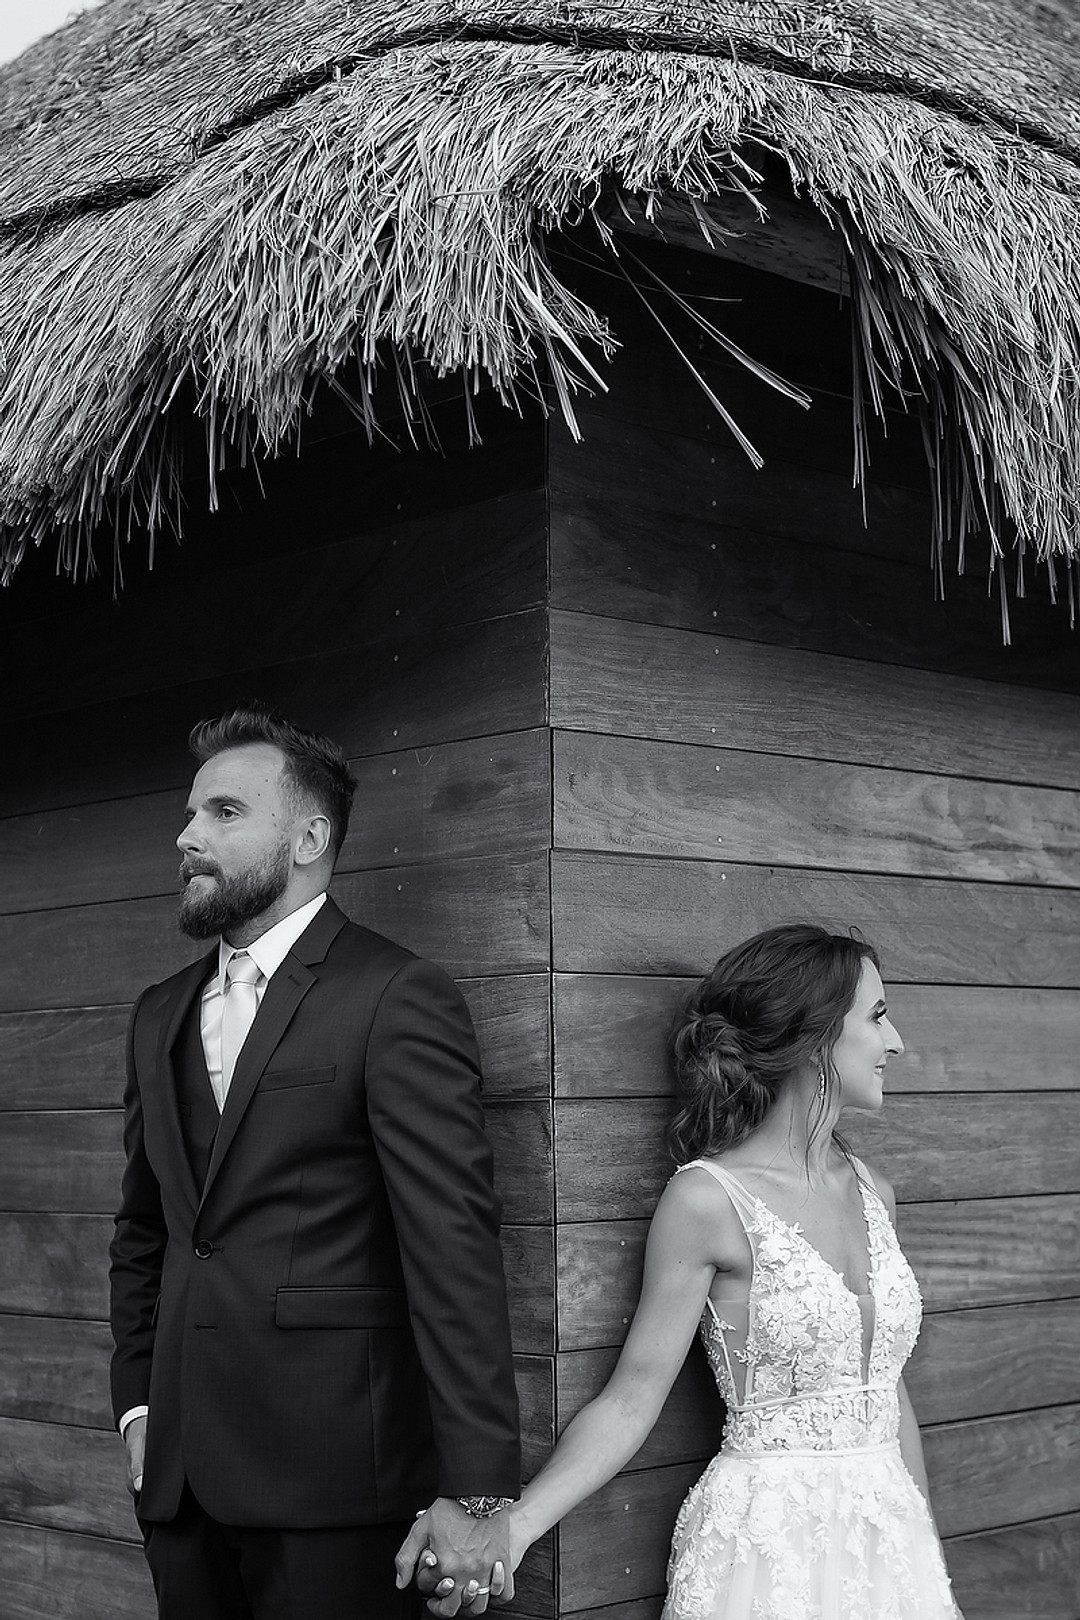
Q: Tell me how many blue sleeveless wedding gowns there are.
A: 0